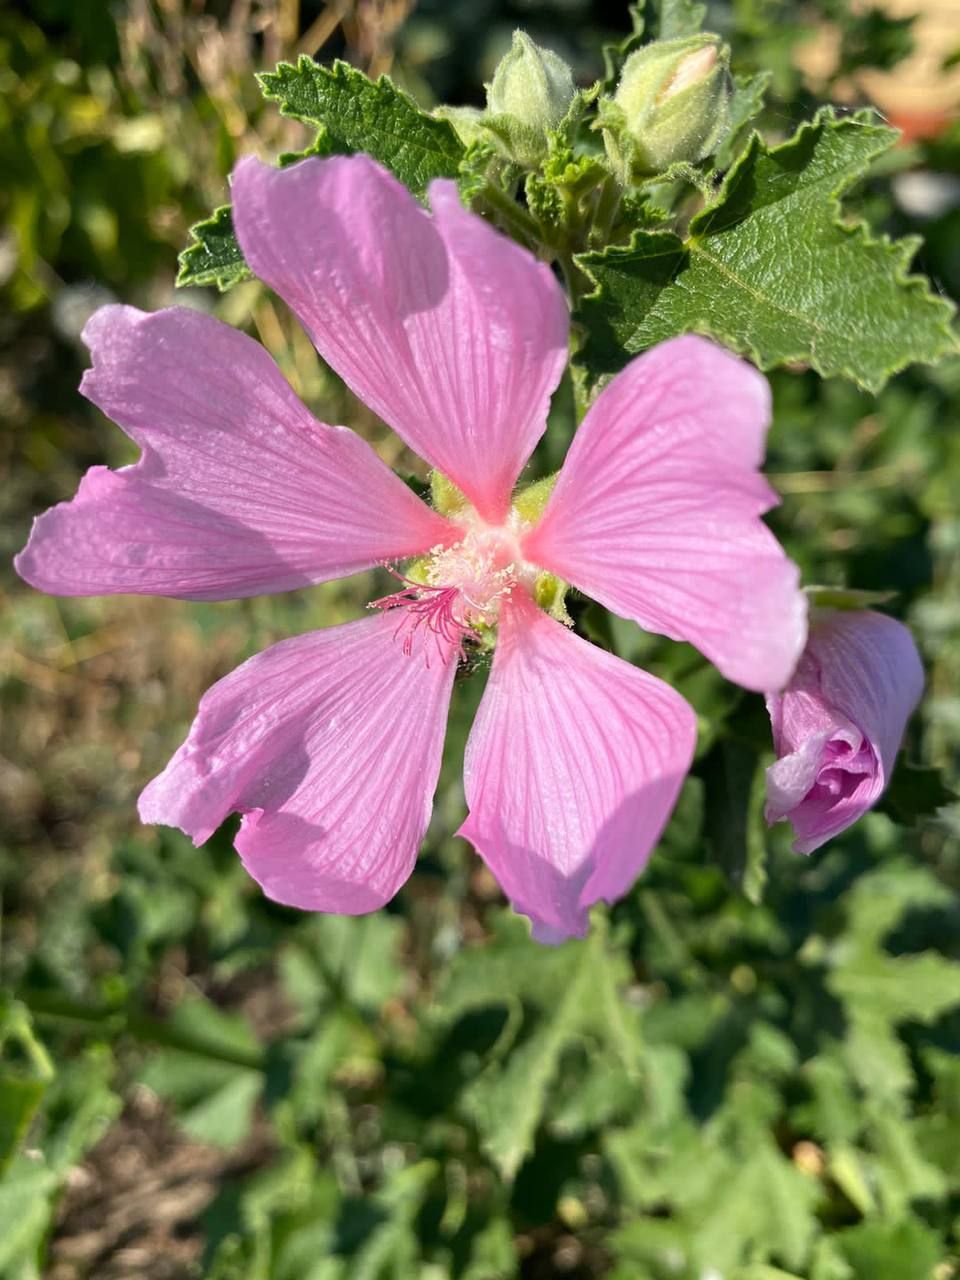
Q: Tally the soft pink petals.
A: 5